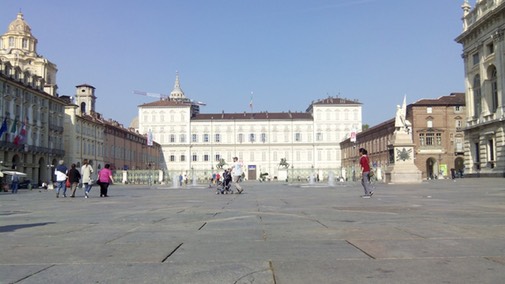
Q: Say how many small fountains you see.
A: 4